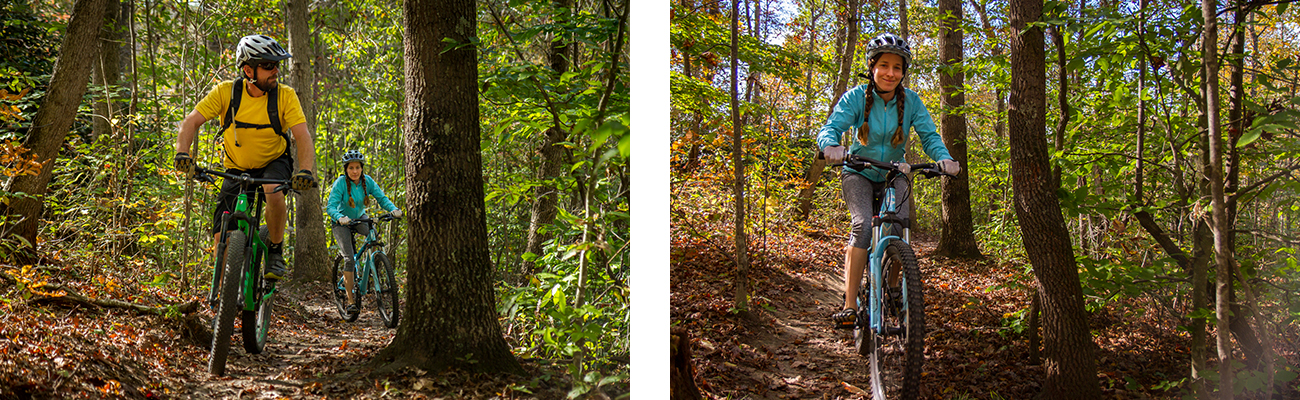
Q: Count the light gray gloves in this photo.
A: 4